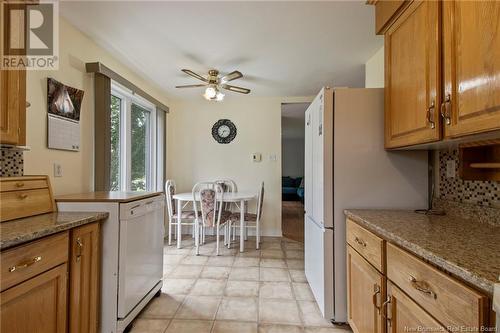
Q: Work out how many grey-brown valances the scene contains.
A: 1